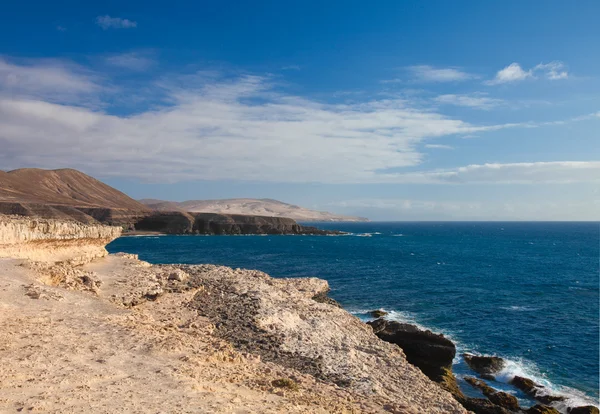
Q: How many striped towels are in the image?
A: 0